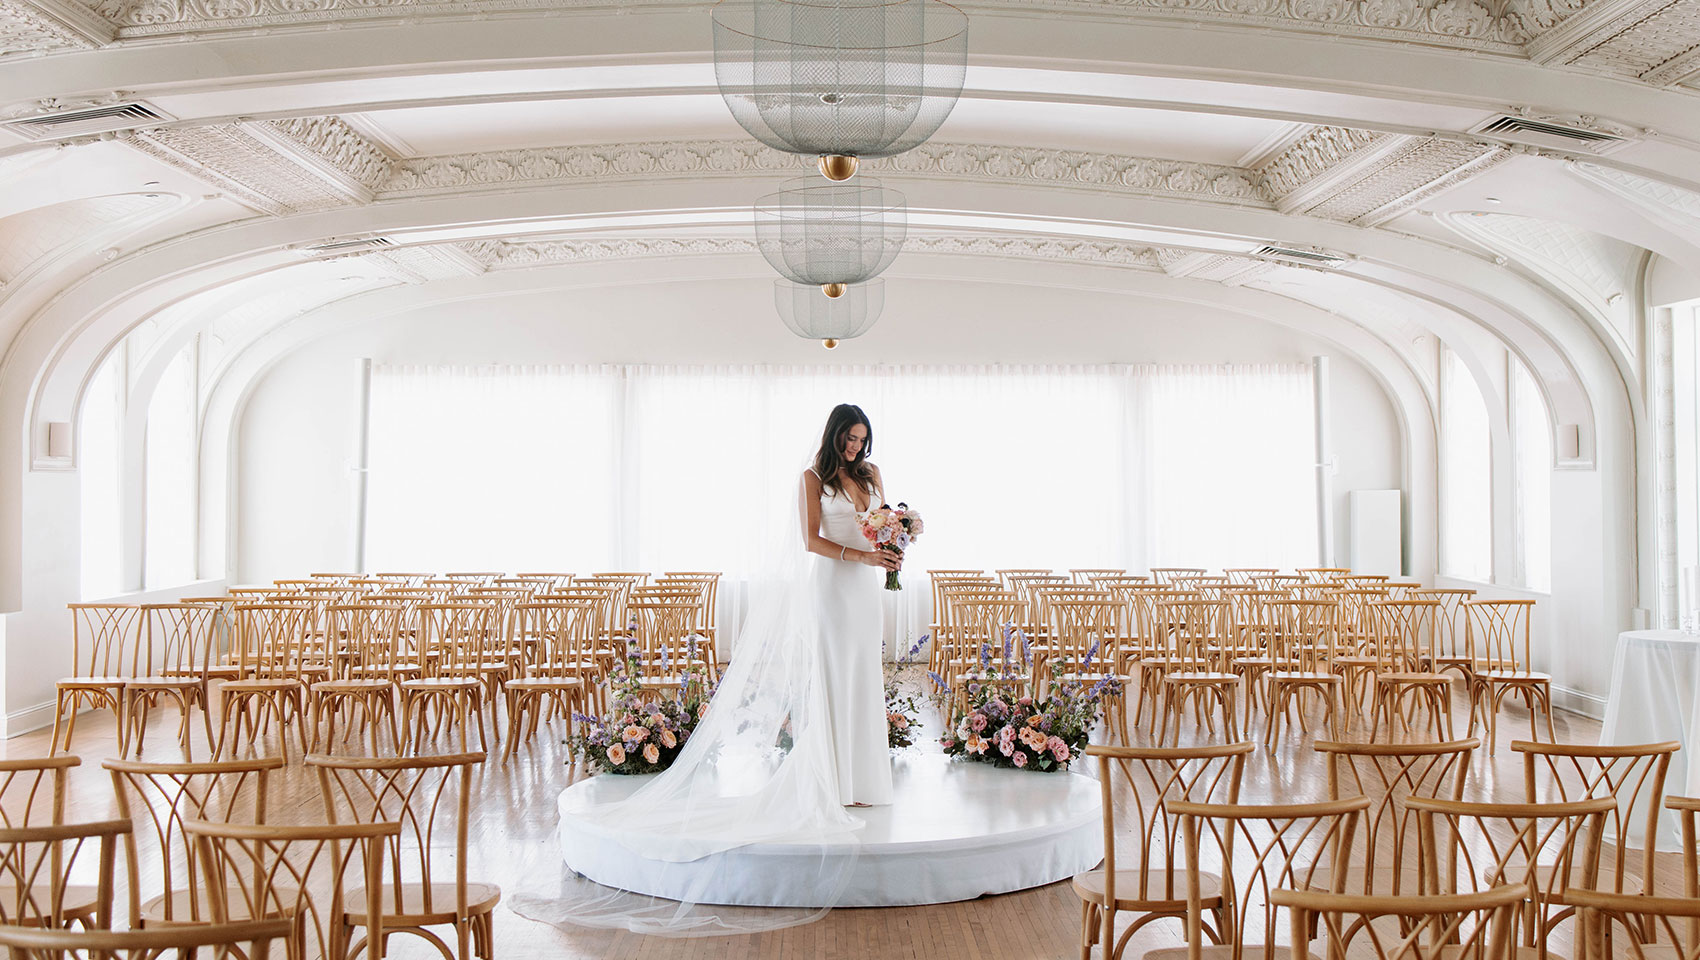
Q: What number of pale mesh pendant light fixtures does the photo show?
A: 3